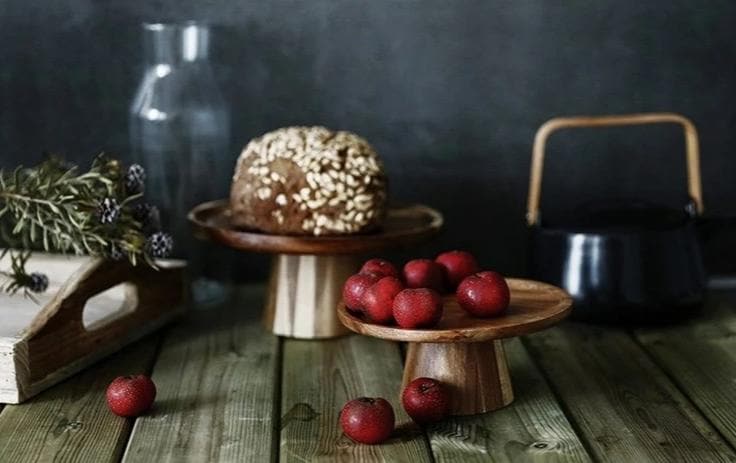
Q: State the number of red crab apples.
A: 10